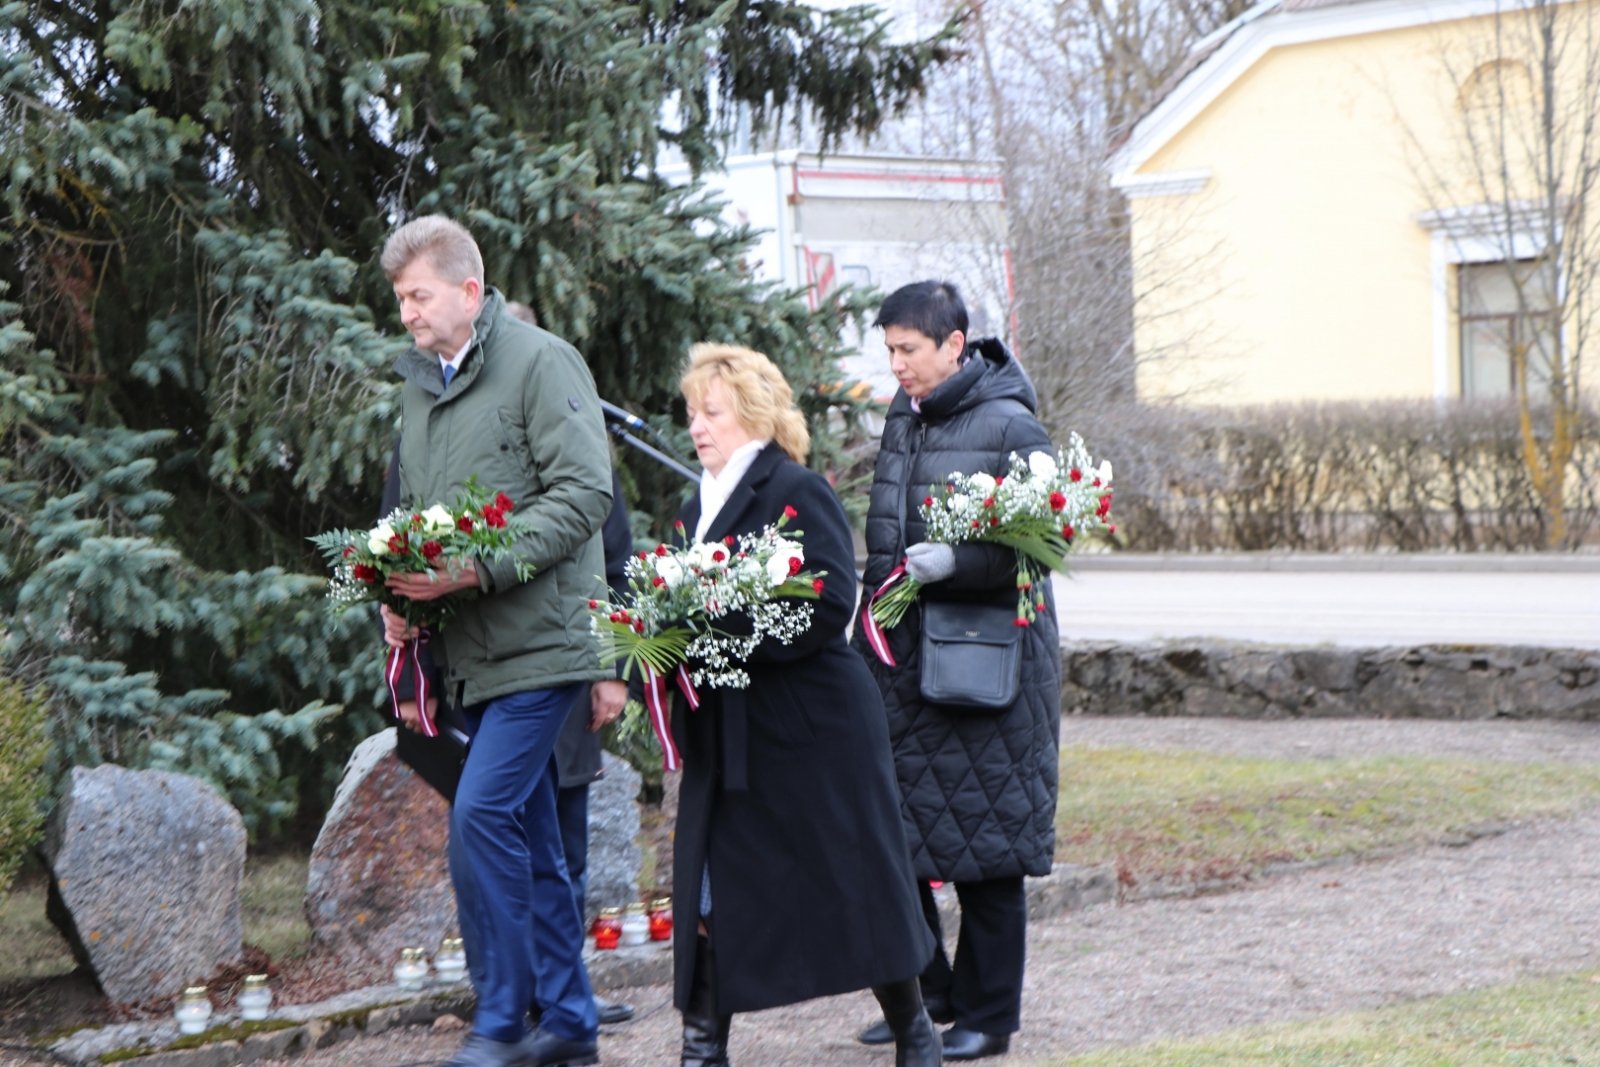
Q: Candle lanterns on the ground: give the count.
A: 7